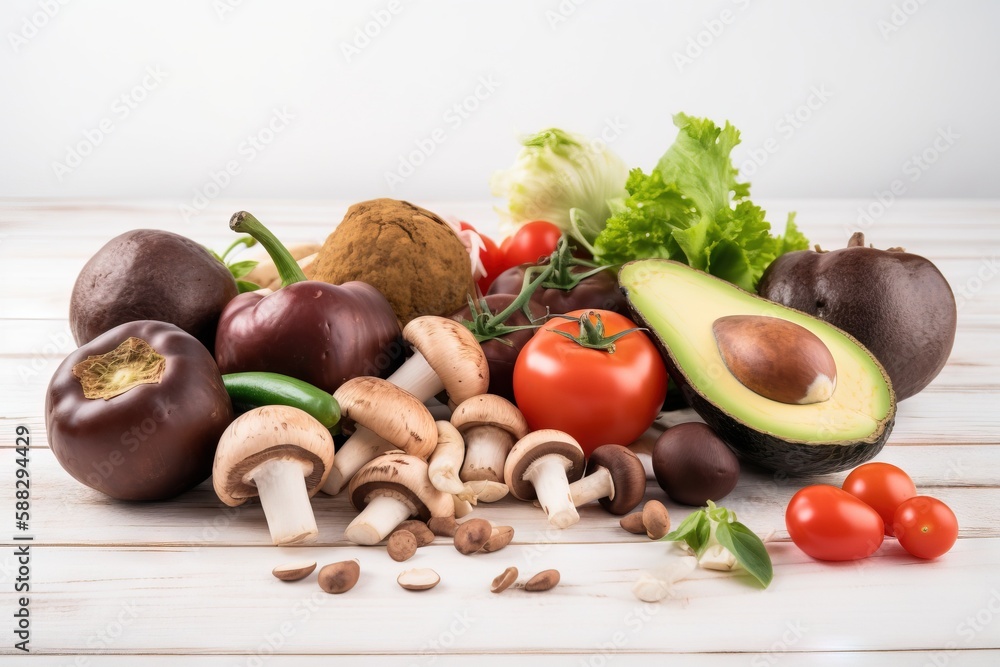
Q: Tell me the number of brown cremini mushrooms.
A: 7